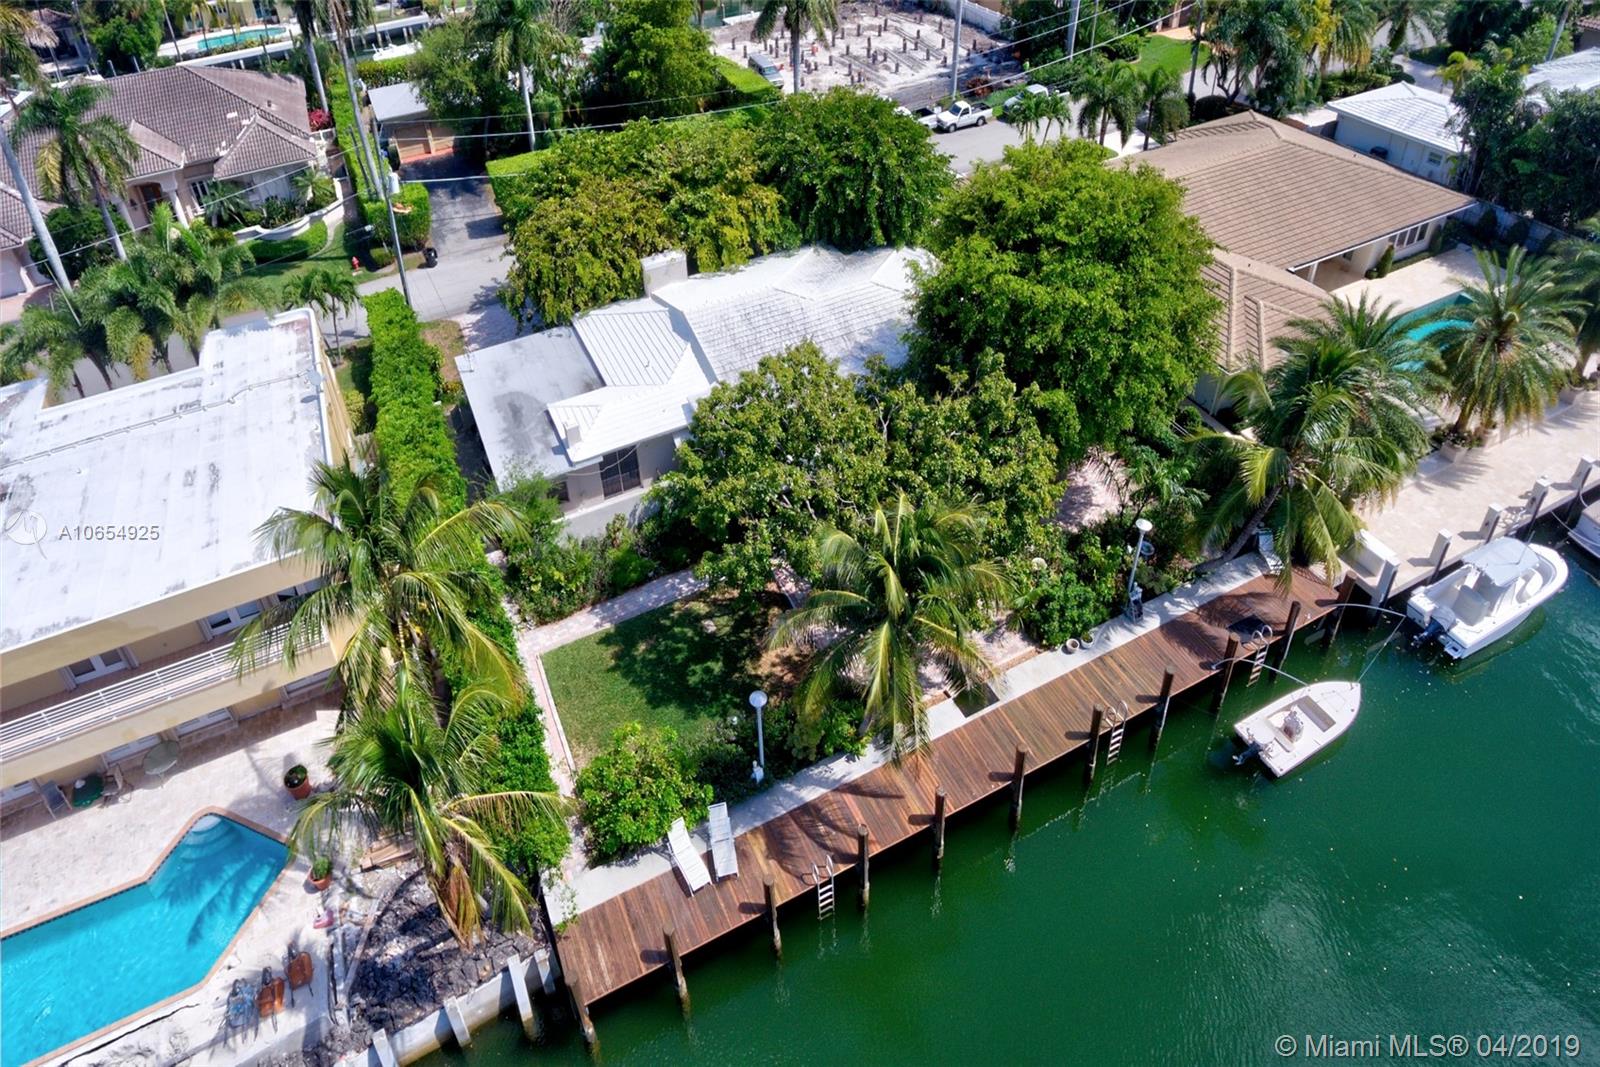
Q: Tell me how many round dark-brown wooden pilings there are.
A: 11